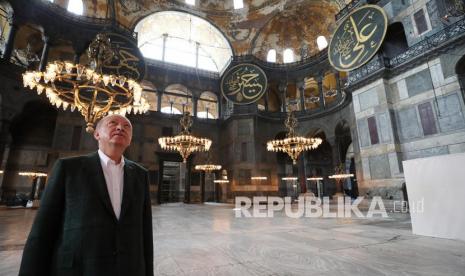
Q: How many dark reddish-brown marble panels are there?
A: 3